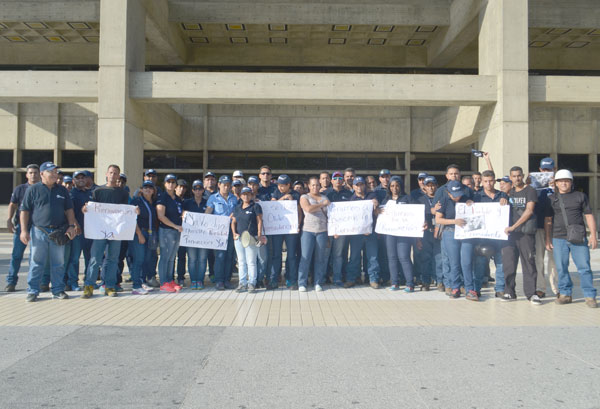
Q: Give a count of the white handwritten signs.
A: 6